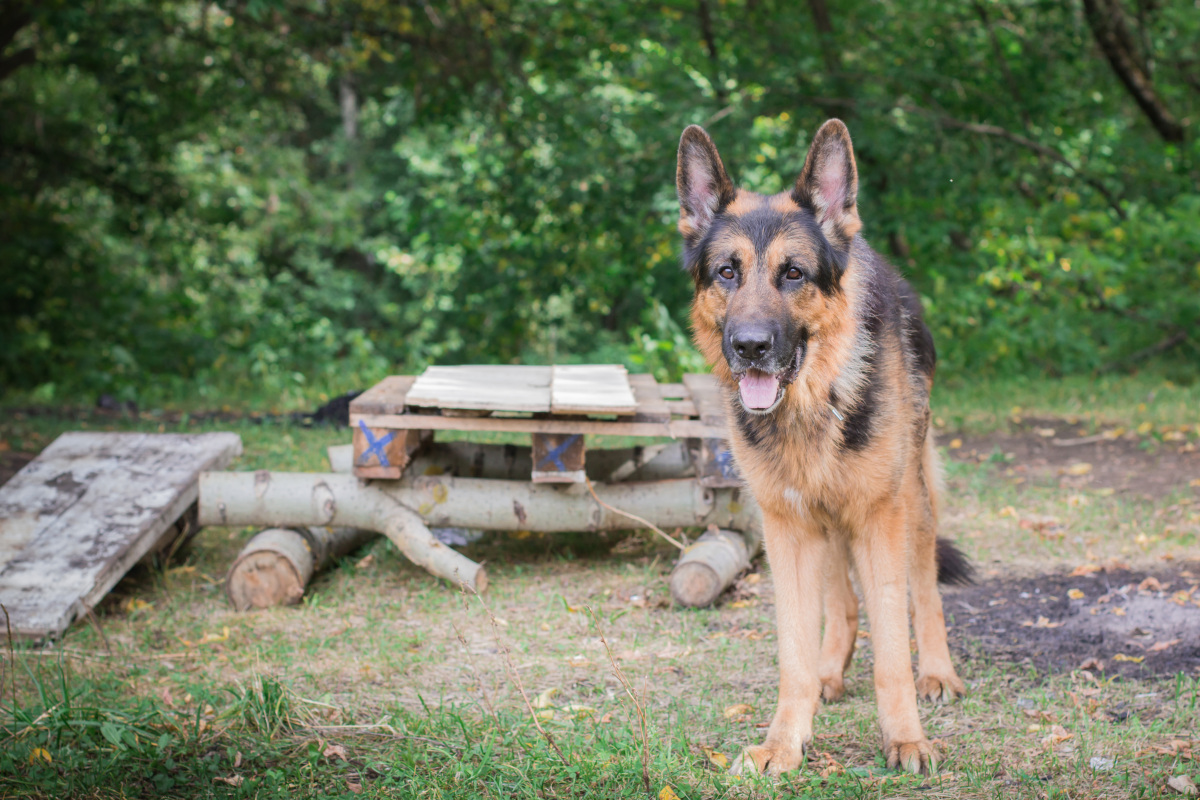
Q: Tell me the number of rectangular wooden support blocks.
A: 3